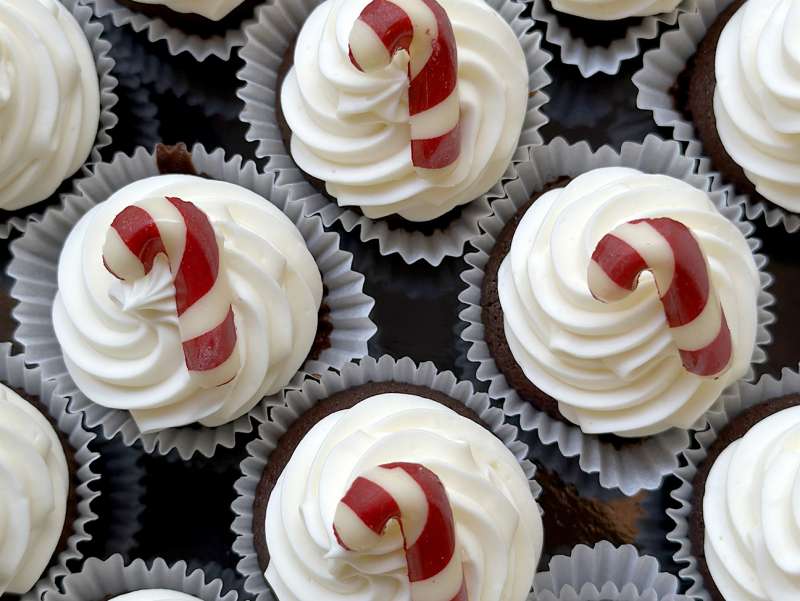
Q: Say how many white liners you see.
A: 12